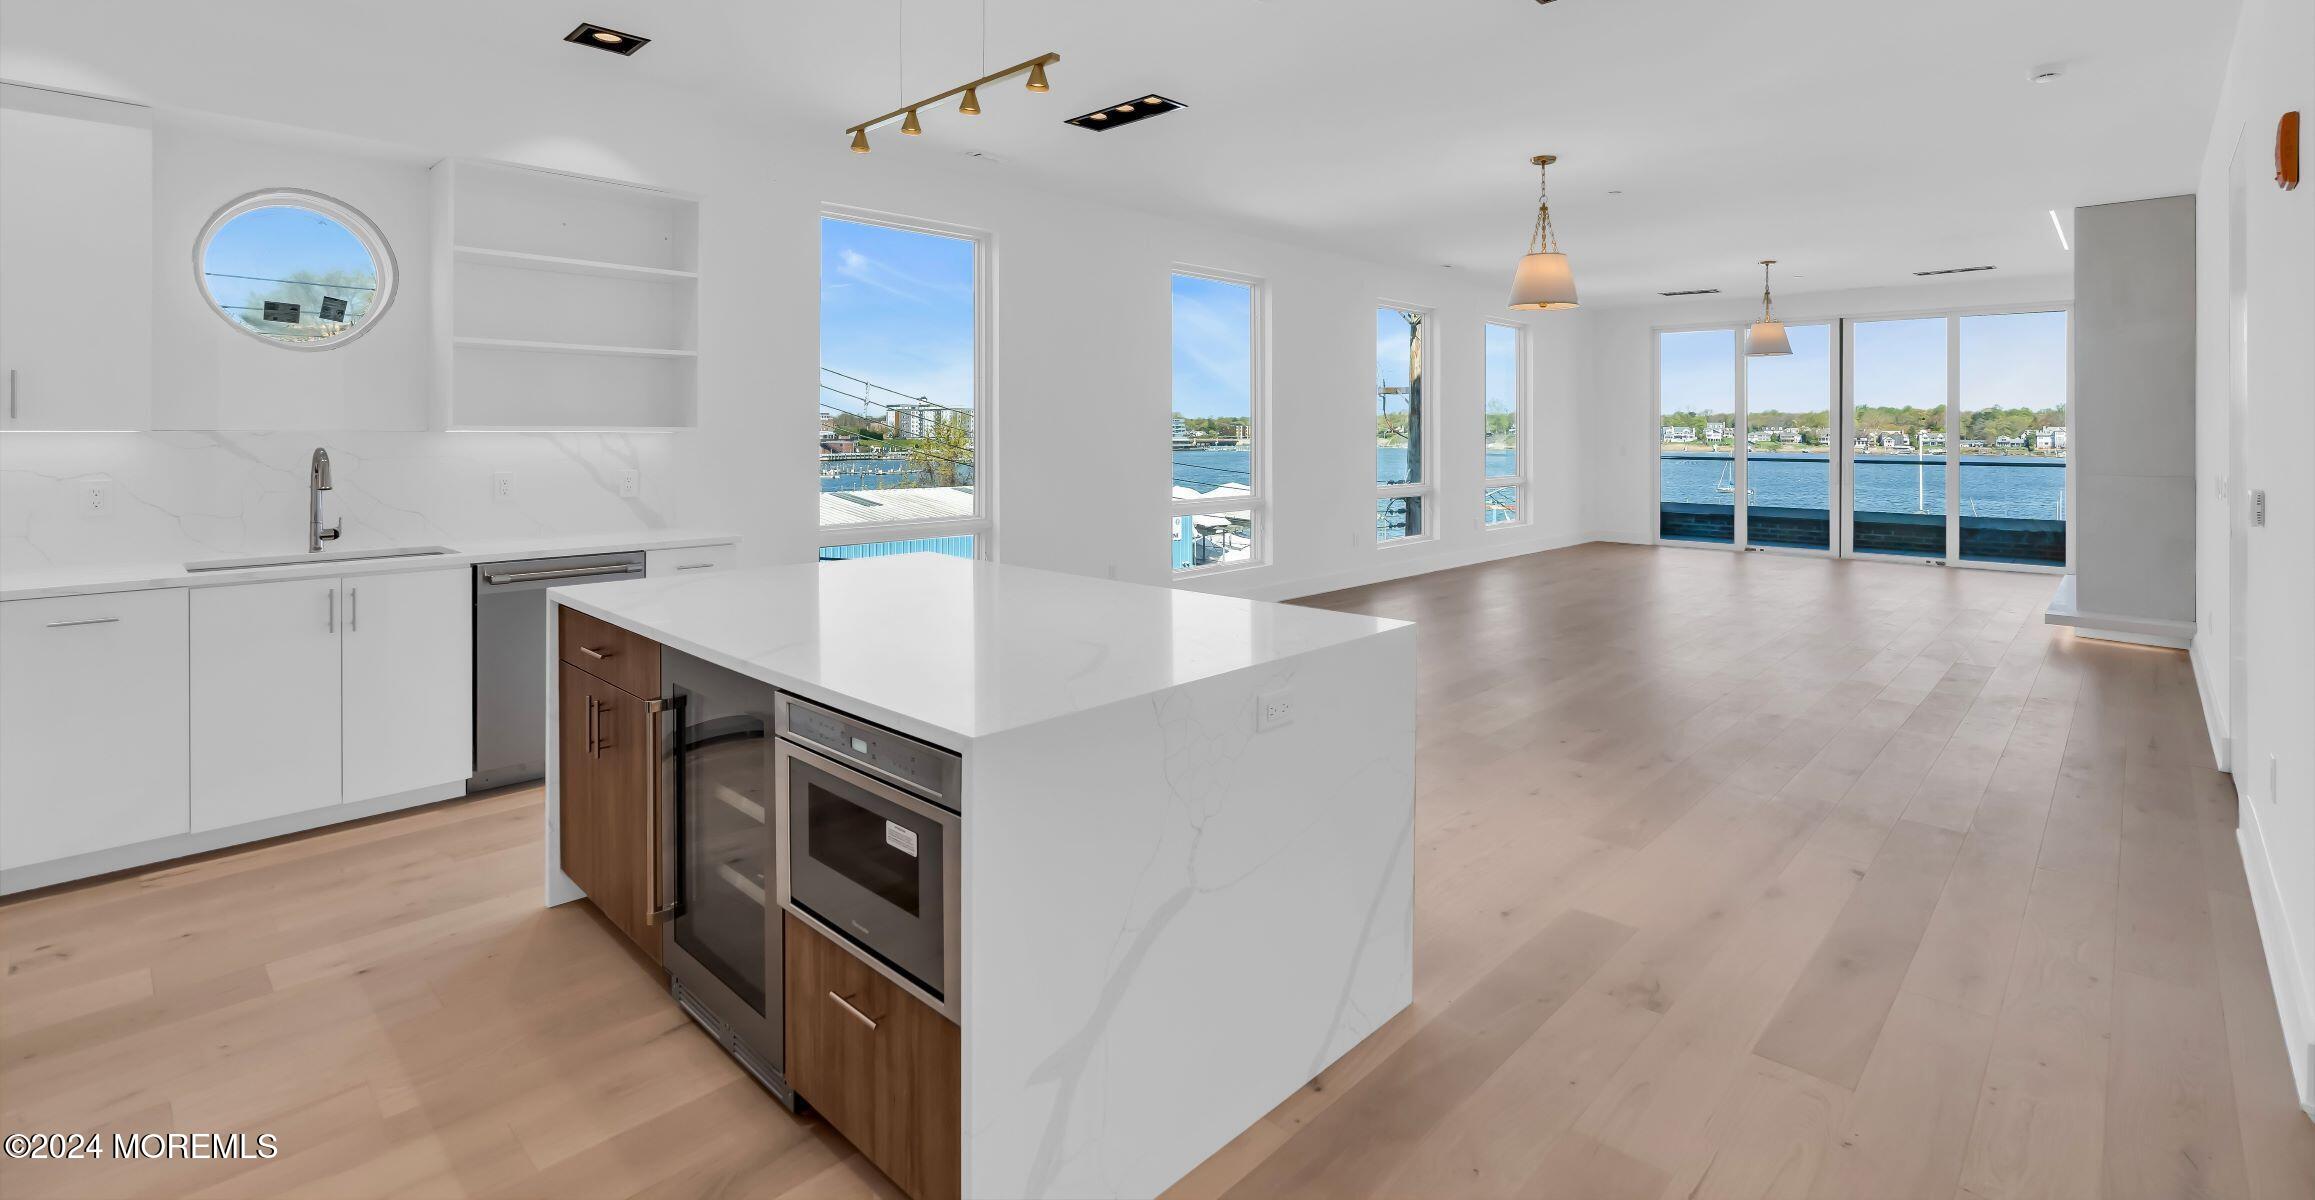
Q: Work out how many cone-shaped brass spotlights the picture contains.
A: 4